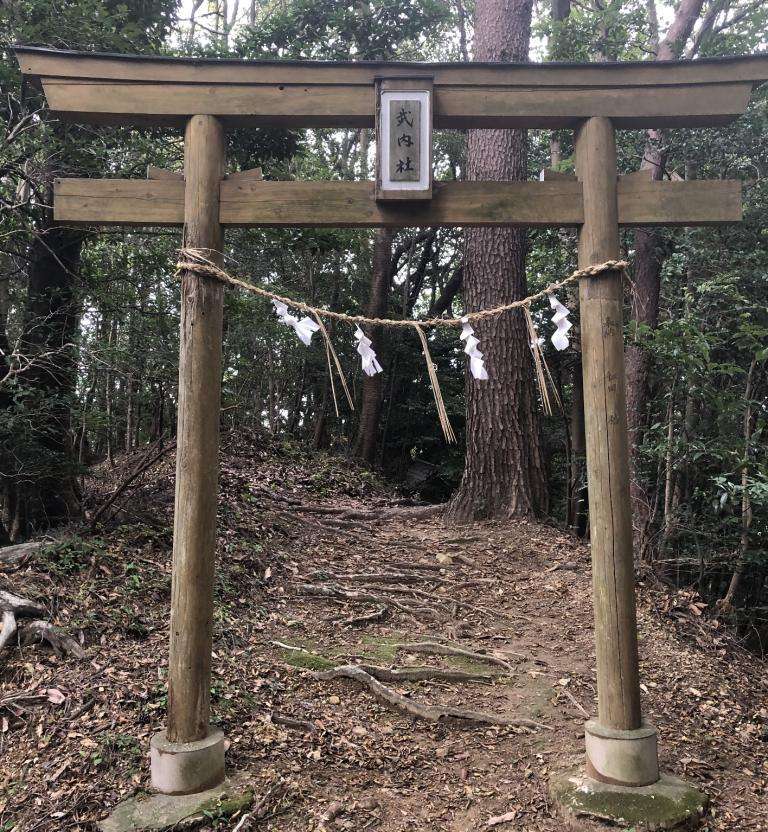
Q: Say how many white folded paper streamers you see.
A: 4